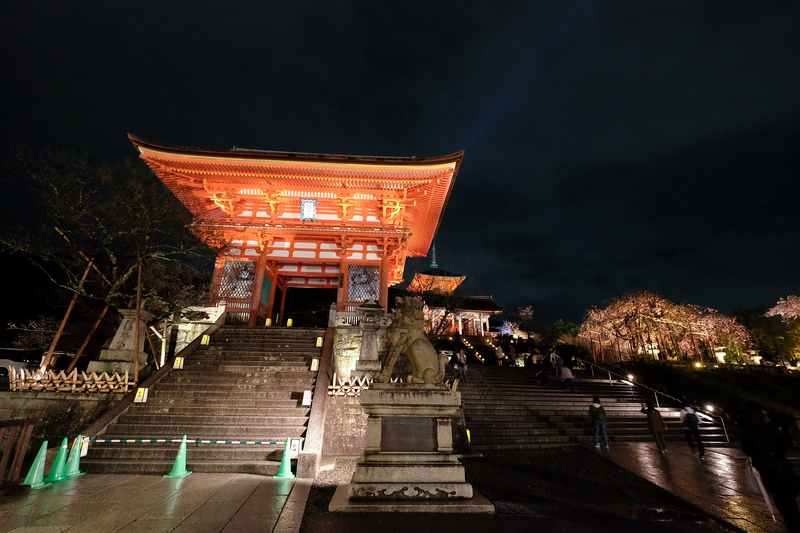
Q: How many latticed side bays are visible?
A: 2